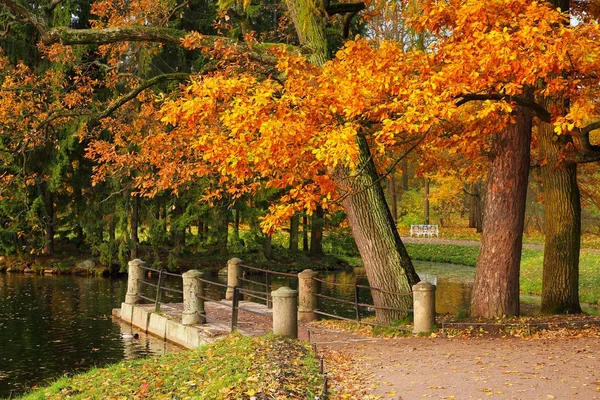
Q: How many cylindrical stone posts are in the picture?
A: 6